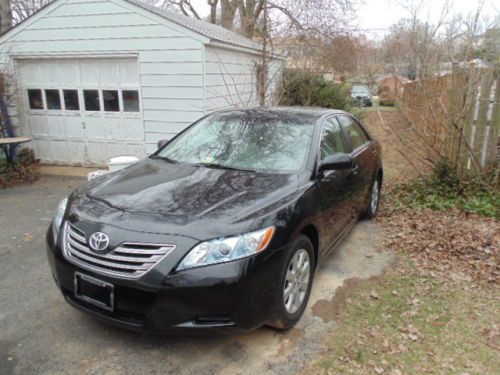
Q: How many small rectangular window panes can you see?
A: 6